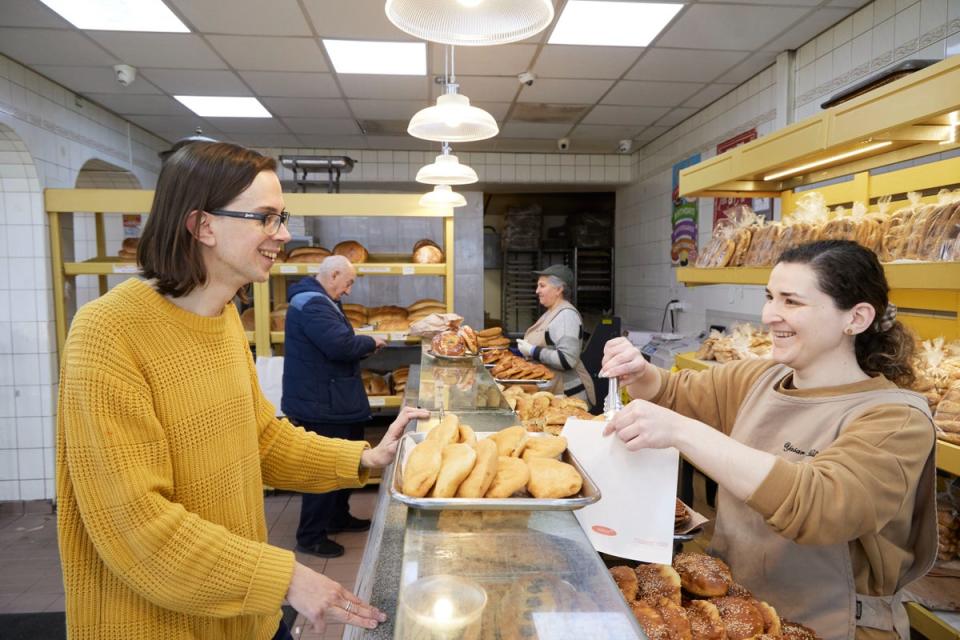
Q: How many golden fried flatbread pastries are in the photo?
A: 9